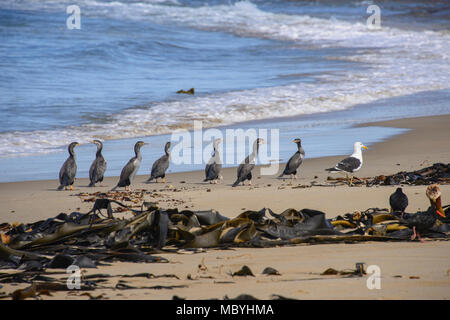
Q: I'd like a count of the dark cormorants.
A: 7